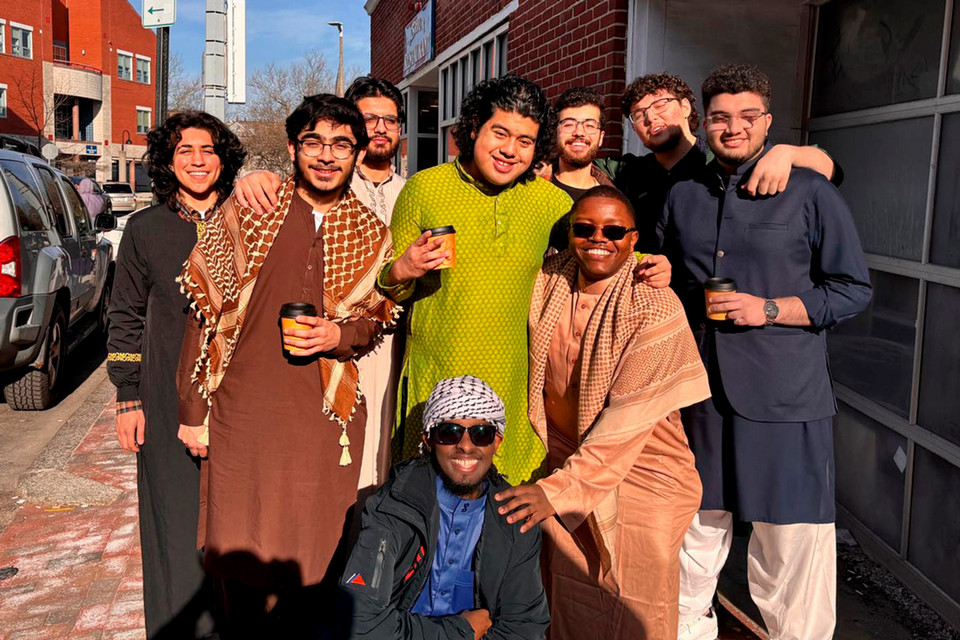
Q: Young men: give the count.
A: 9